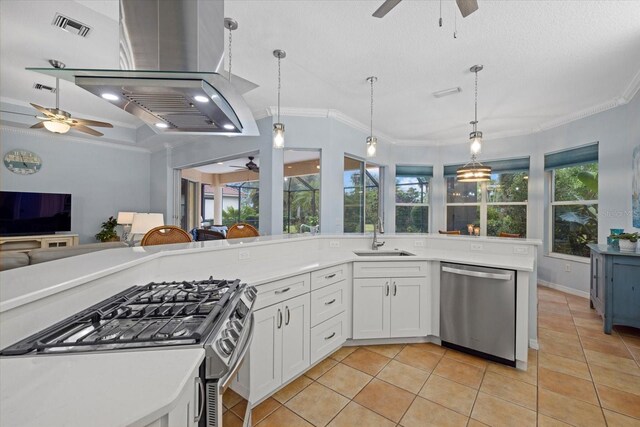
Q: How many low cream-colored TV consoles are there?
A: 1